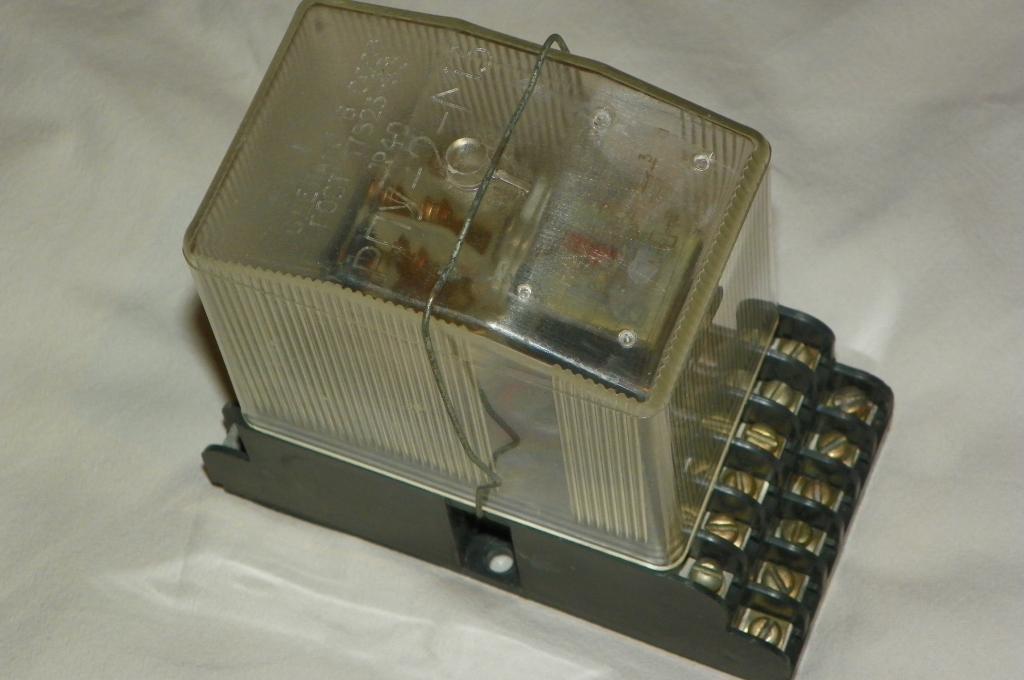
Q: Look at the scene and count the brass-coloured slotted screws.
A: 12